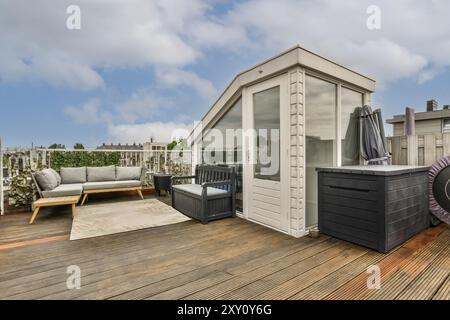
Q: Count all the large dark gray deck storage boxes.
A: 1